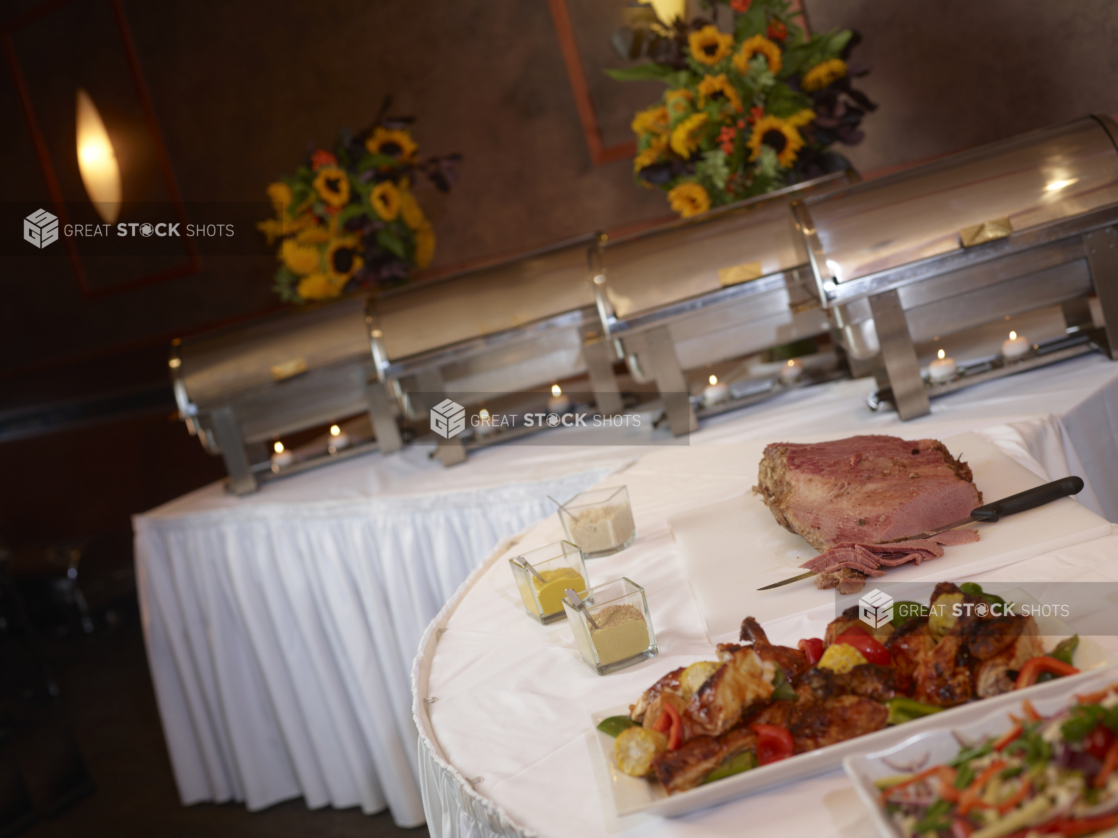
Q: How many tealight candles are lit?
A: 8